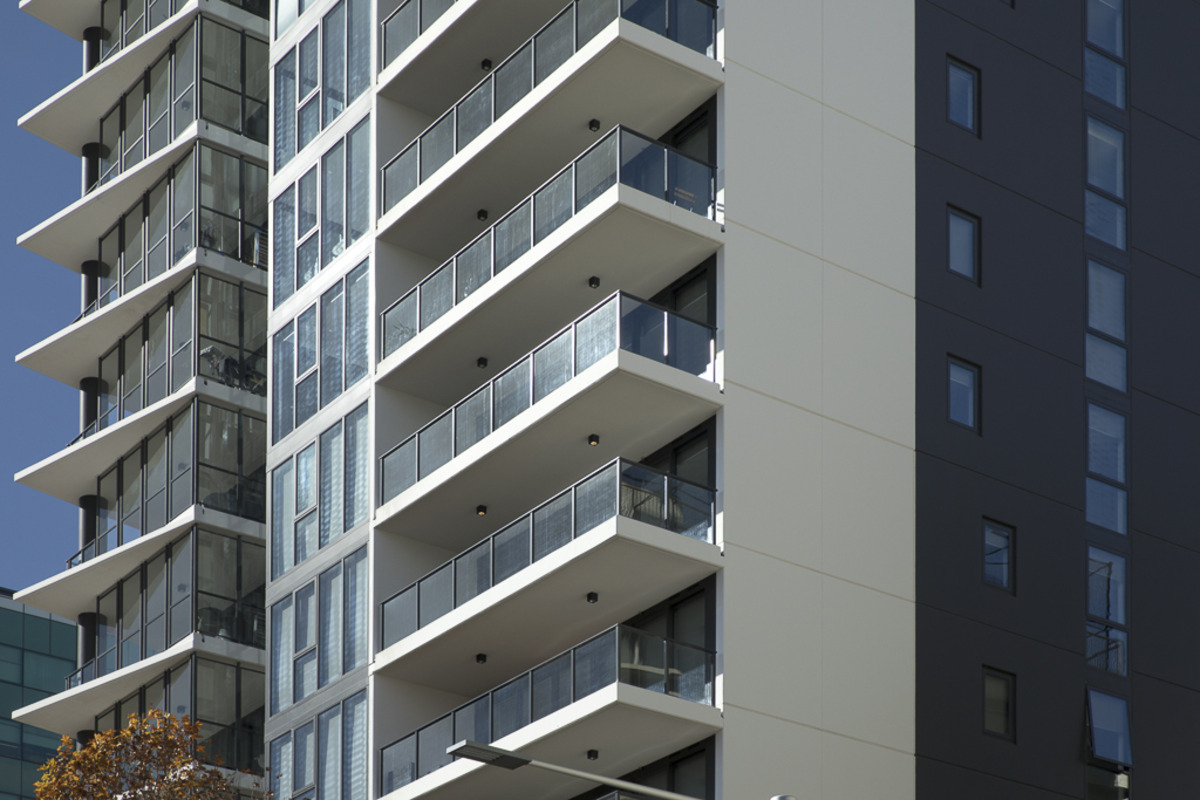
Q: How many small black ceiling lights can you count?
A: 10